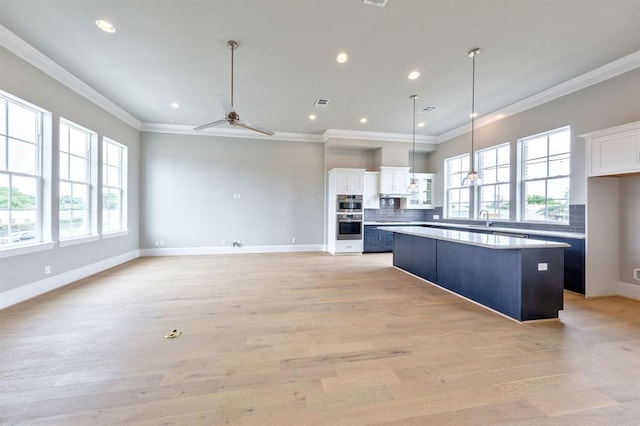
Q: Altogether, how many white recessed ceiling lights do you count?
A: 8